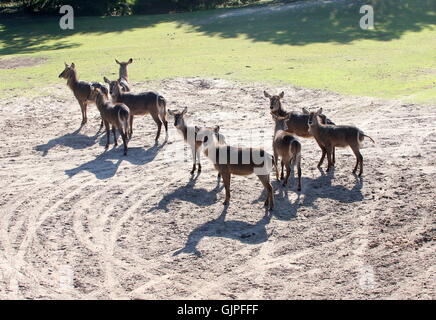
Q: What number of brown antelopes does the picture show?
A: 9